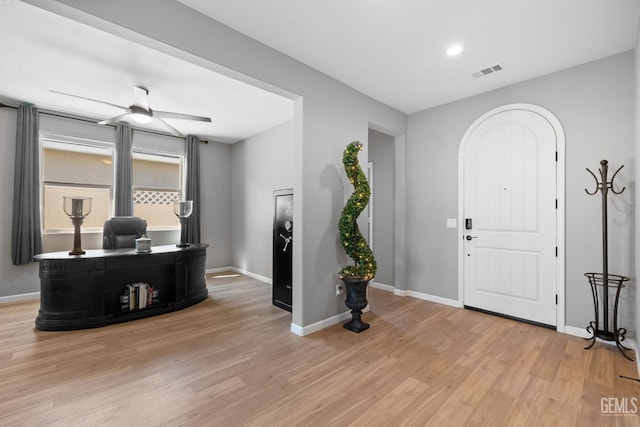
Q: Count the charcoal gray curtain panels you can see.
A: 3